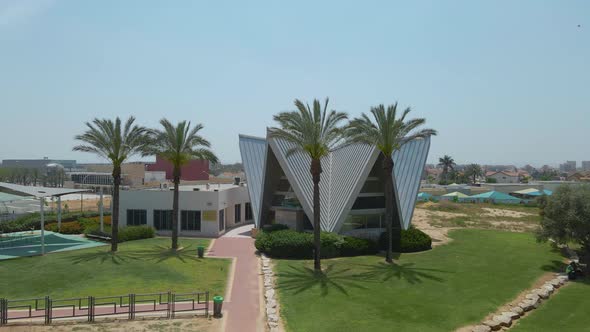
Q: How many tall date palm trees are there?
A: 4